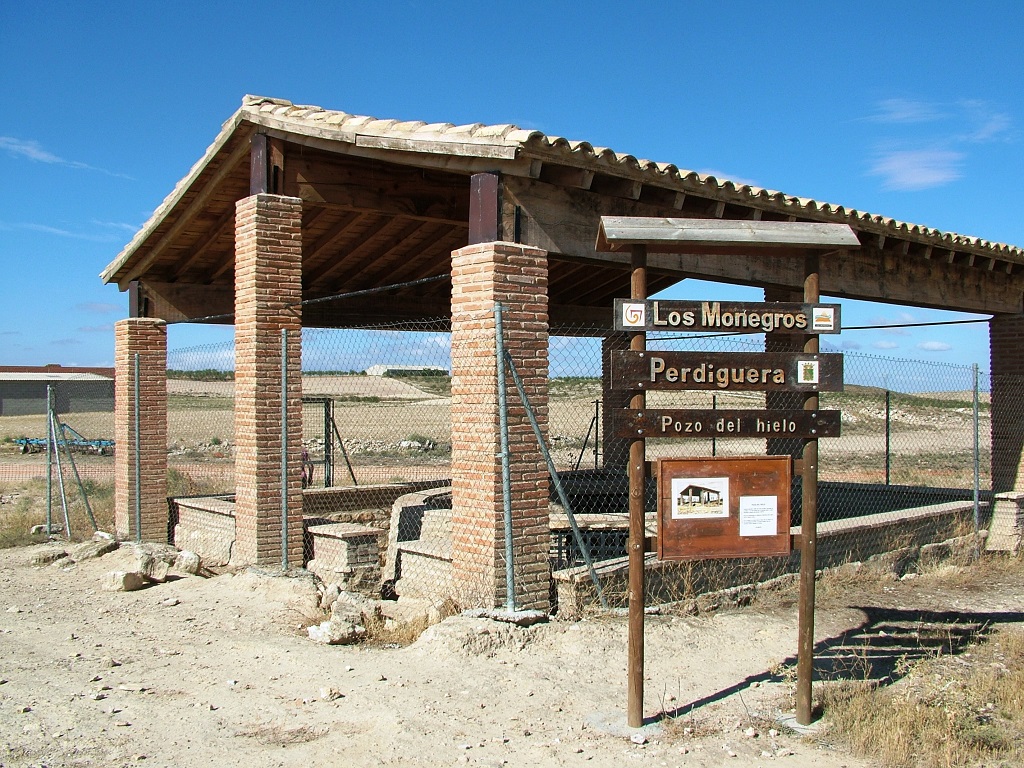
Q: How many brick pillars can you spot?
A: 6